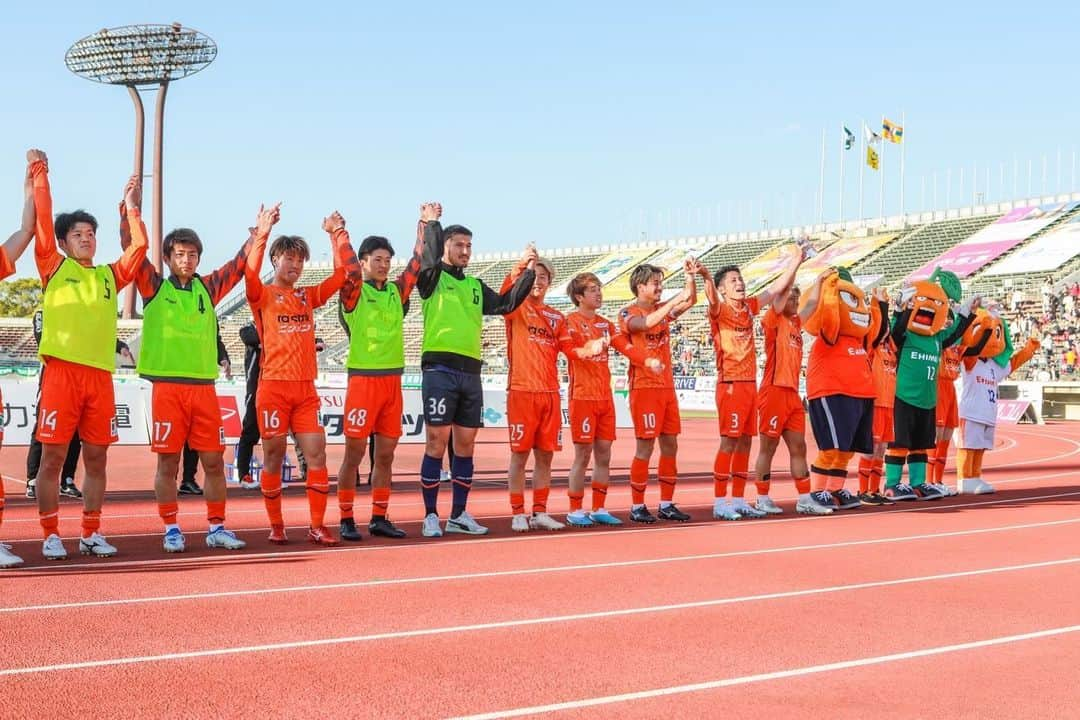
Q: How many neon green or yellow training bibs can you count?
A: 4